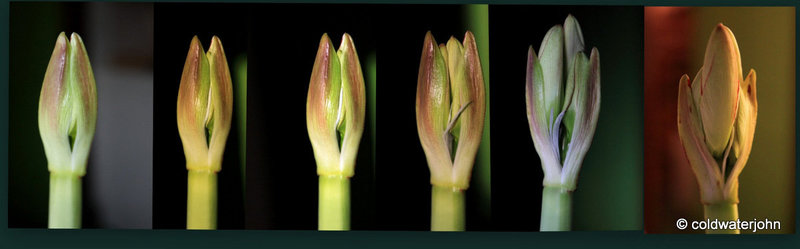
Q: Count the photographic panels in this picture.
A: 6